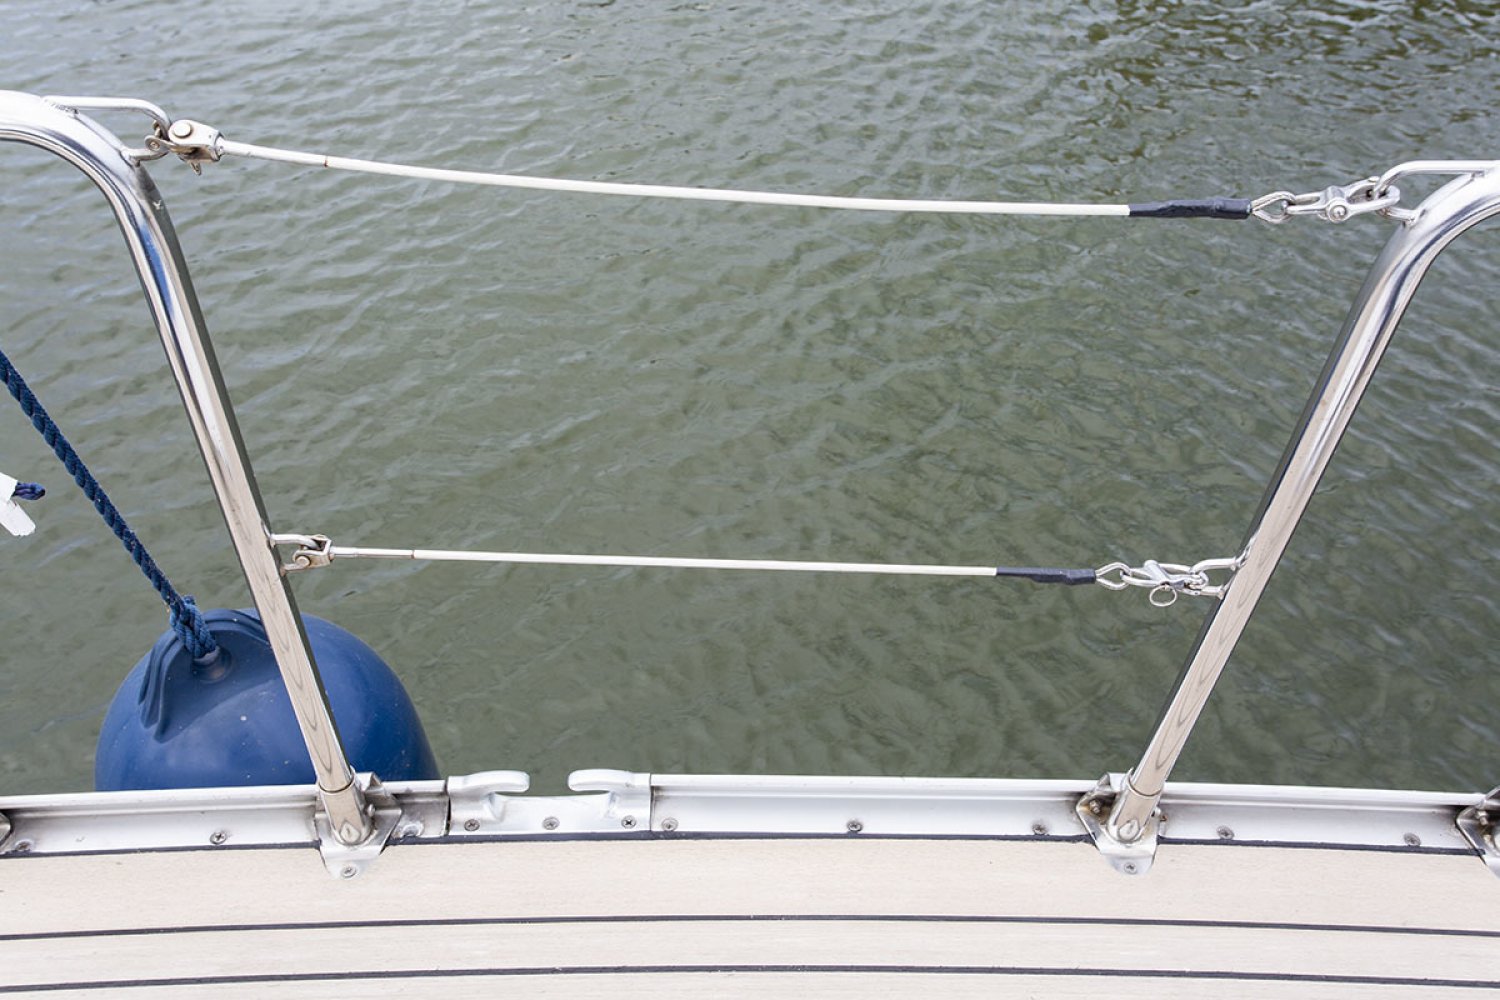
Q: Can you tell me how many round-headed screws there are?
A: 12